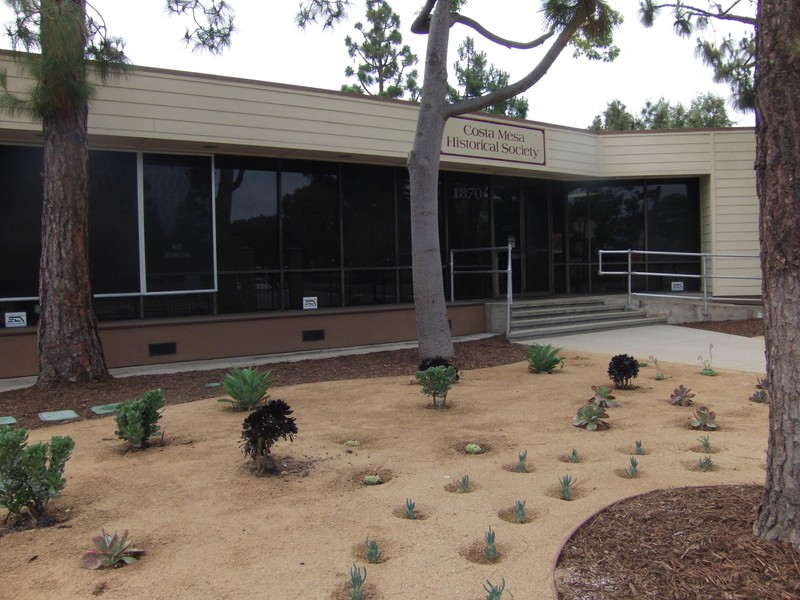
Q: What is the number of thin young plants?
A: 14